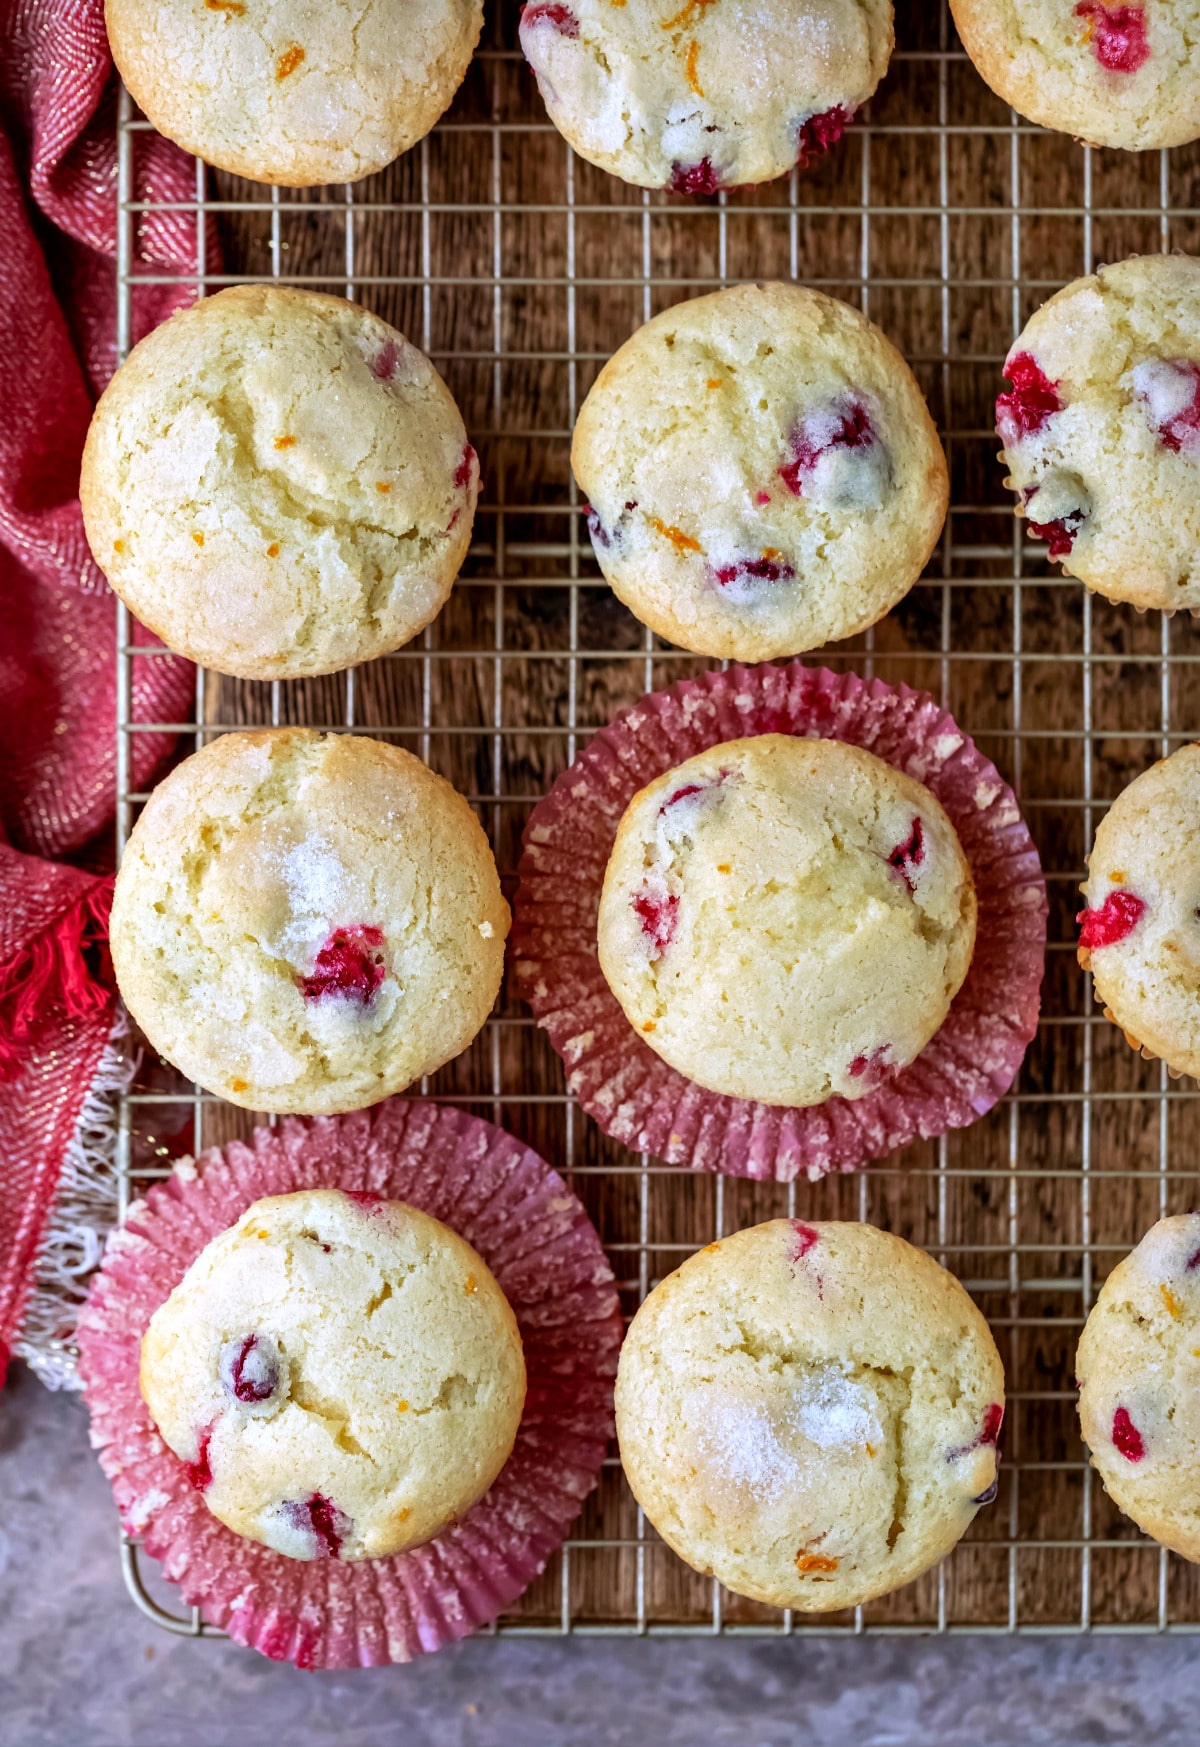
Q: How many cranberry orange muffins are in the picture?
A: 12